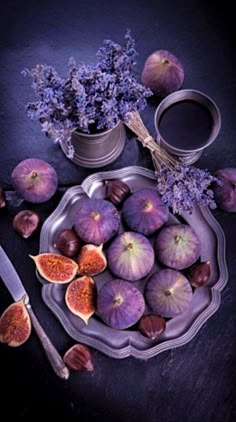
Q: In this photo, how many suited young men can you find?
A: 0